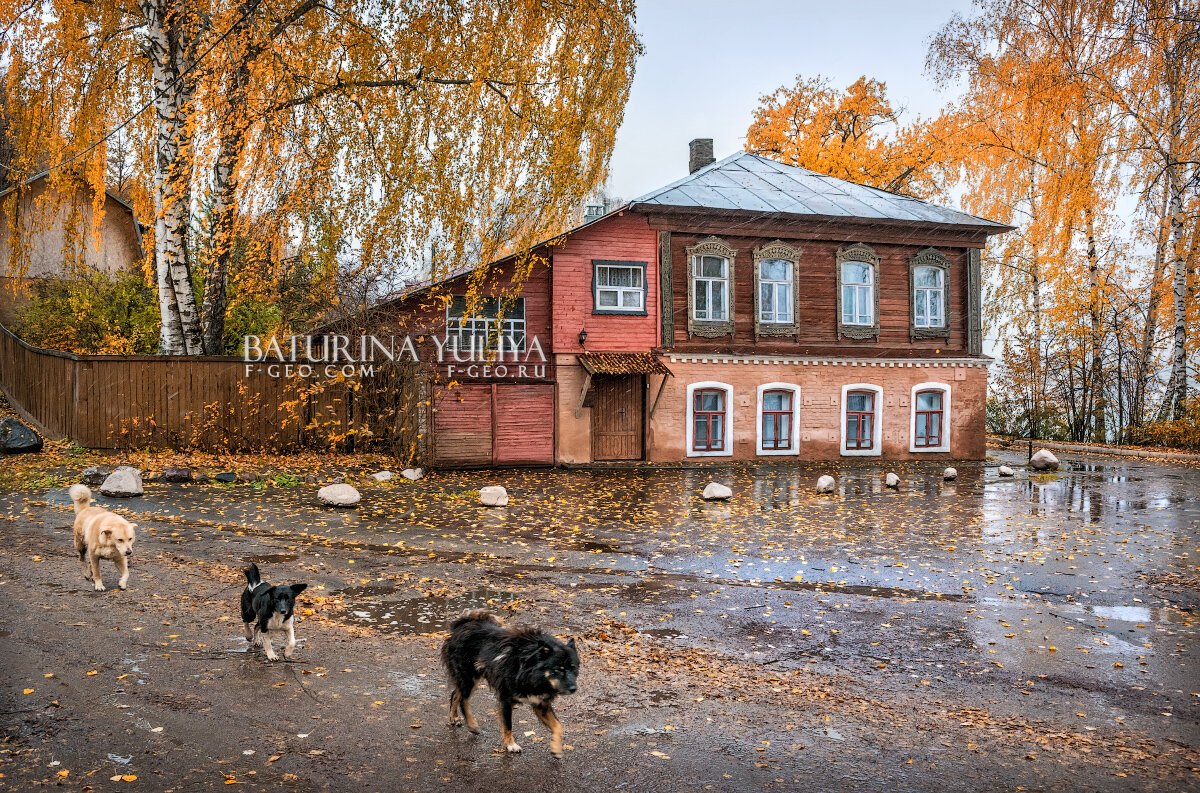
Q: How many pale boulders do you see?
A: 11